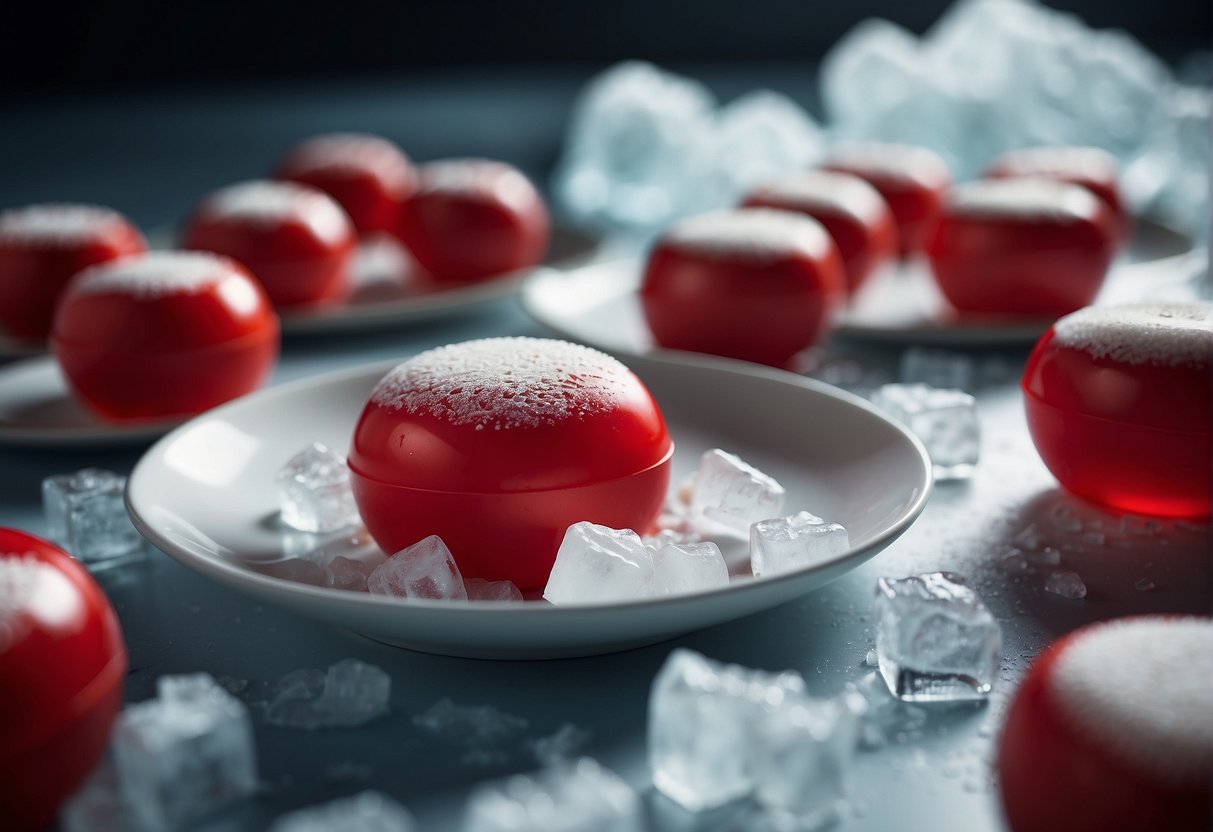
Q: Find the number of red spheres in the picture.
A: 14